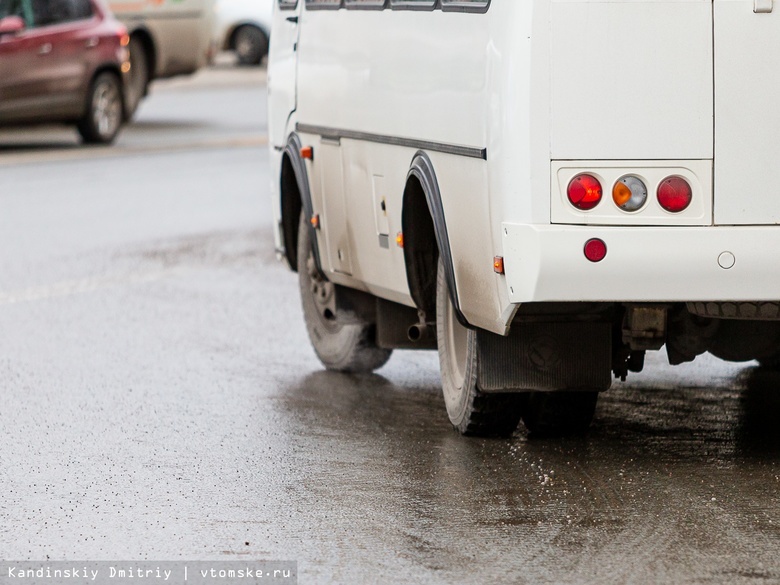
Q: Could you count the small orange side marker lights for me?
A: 4